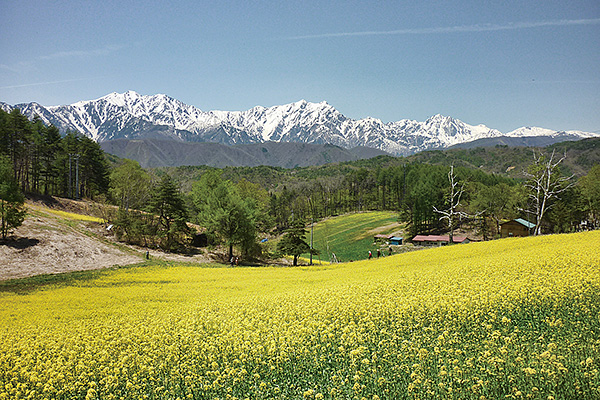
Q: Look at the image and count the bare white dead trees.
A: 2